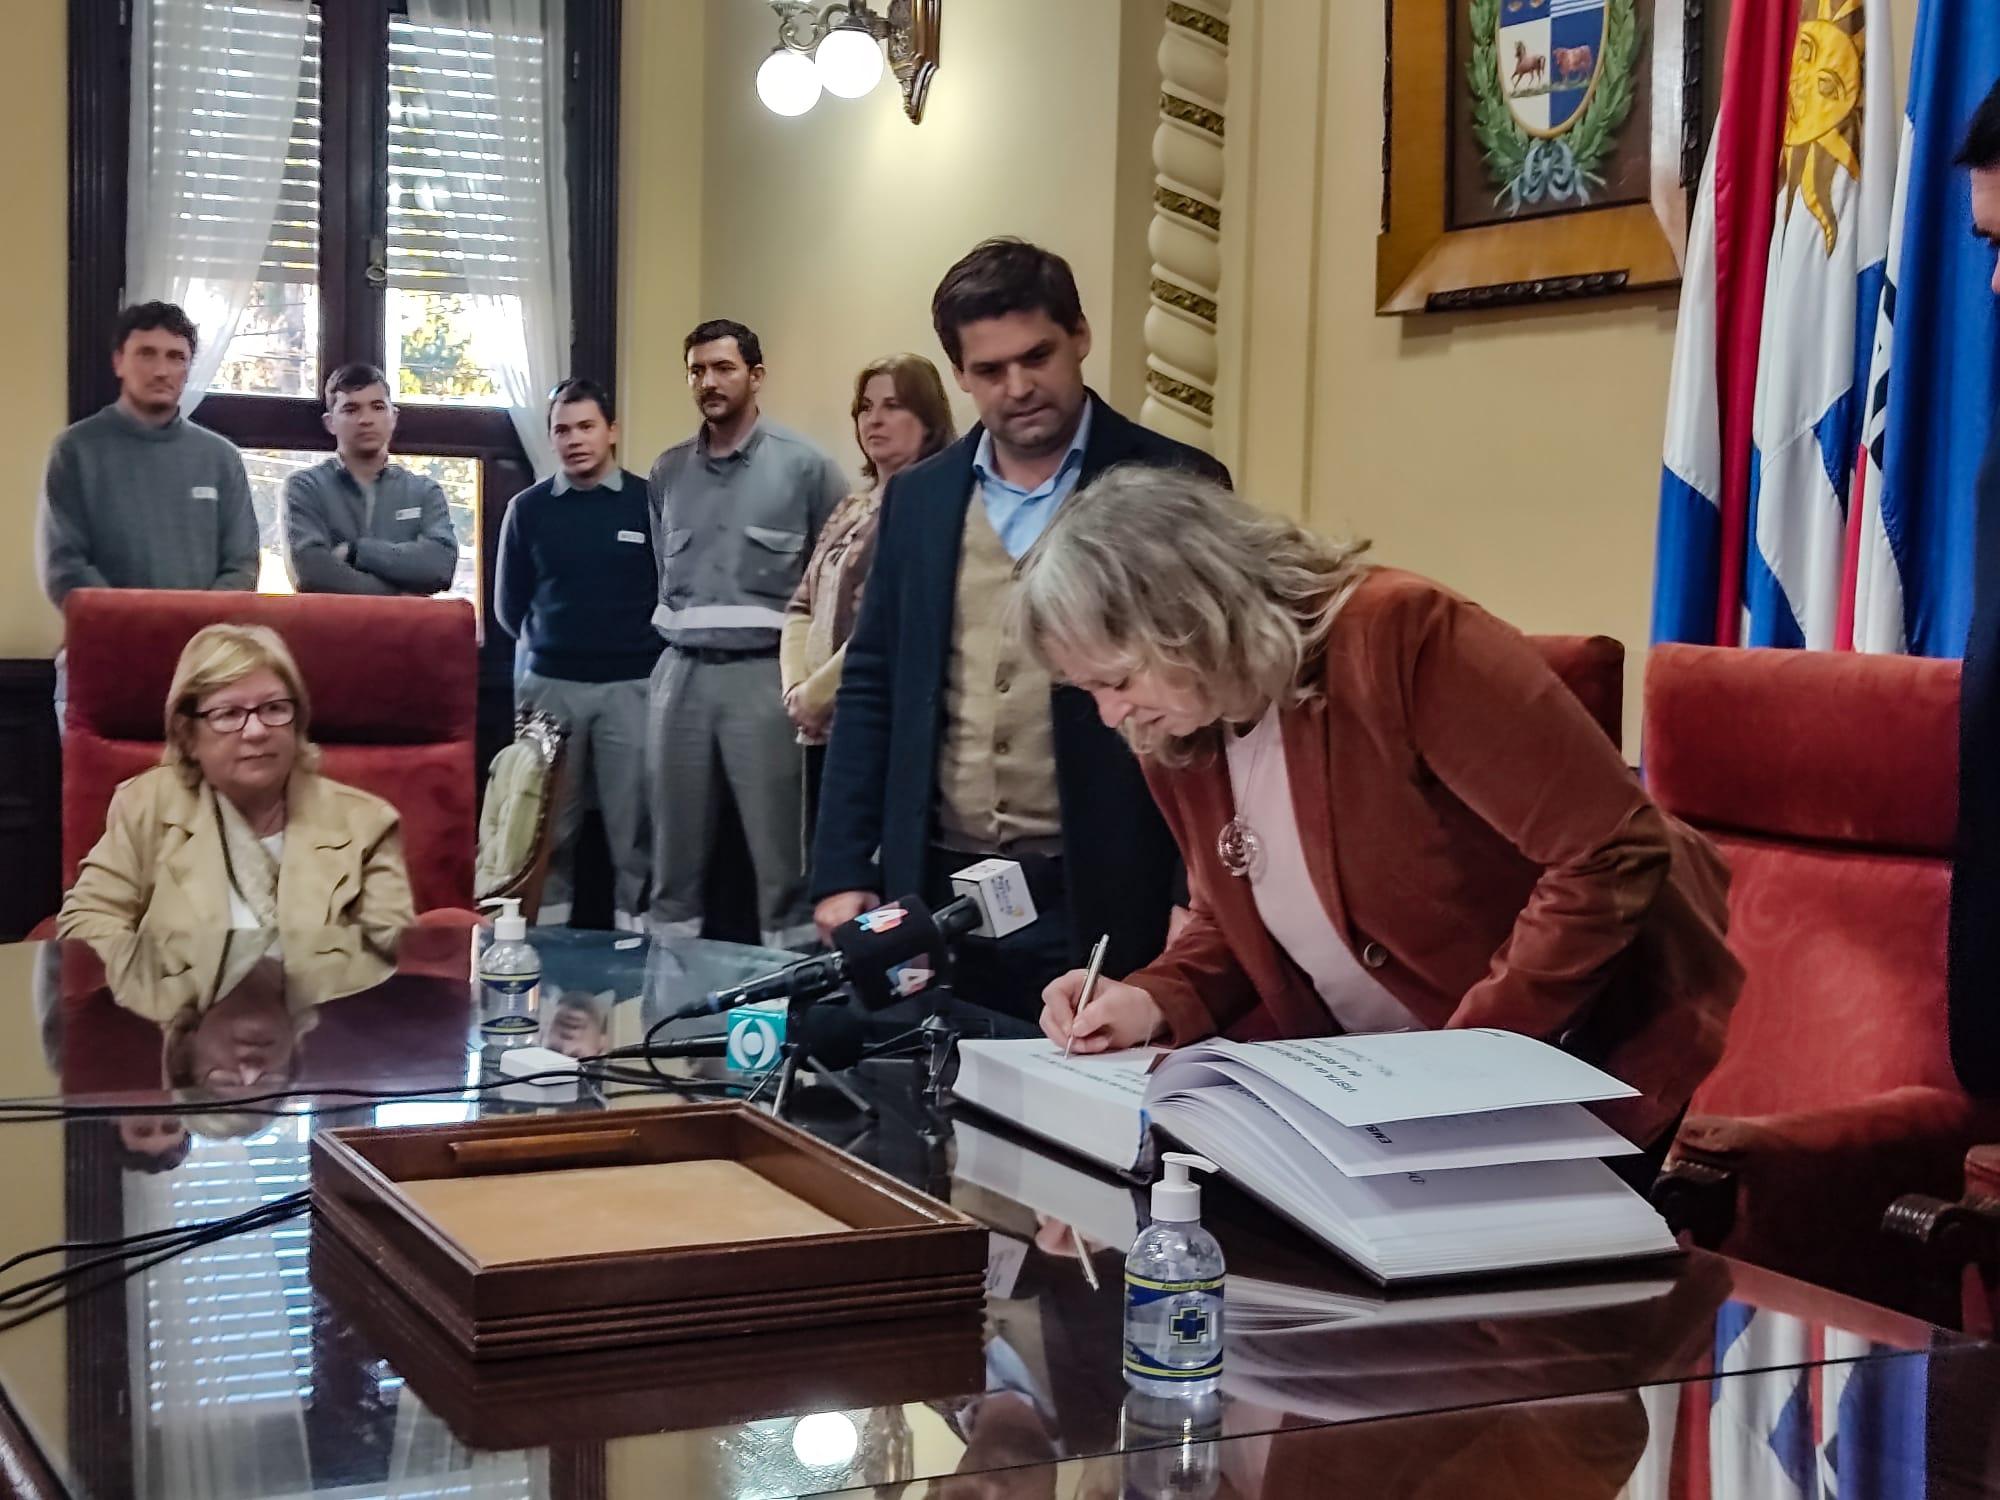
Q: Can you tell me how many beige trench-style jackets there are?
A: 1